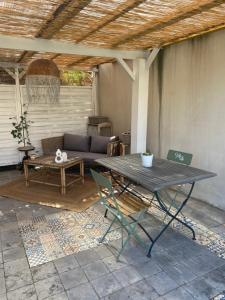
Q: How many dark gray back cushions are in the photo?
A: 2